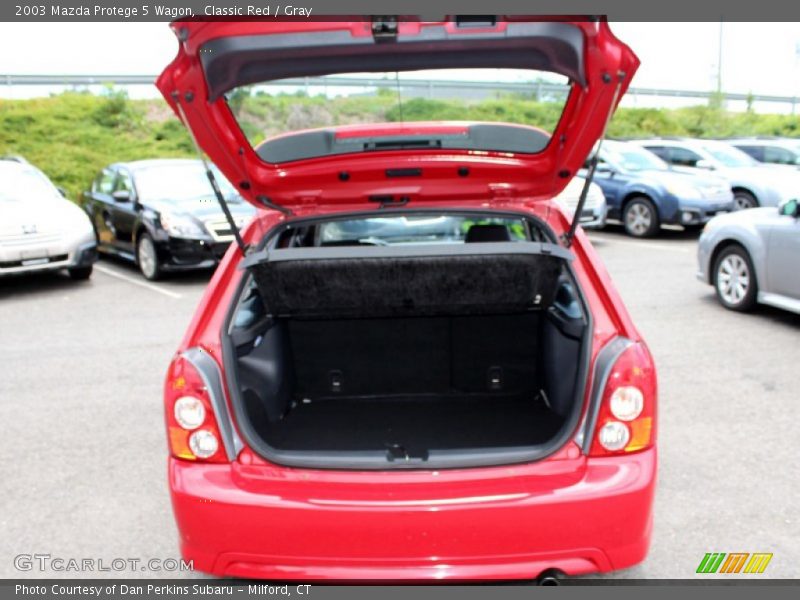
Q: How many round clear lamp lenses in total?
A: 4